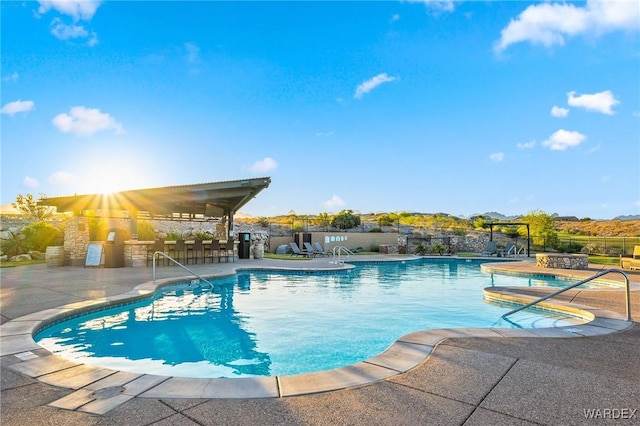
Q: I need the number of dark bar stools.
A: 5